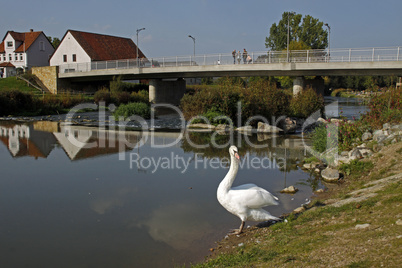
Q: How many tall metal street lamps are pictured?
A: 4